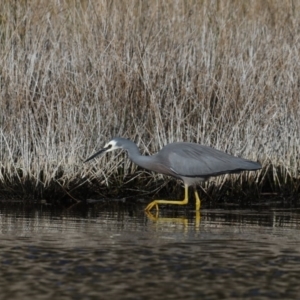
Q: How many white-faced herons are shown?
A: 1